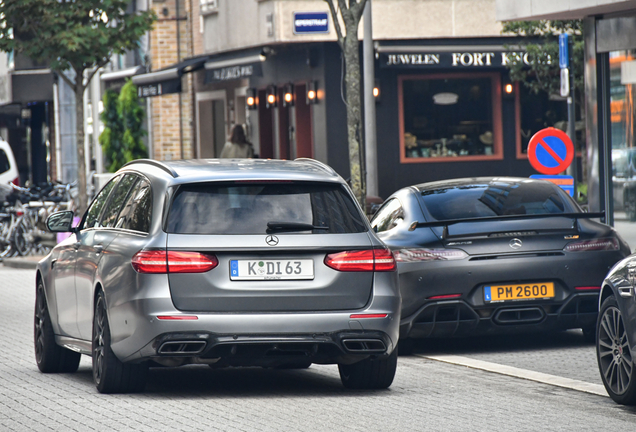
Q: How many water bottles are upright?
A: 0